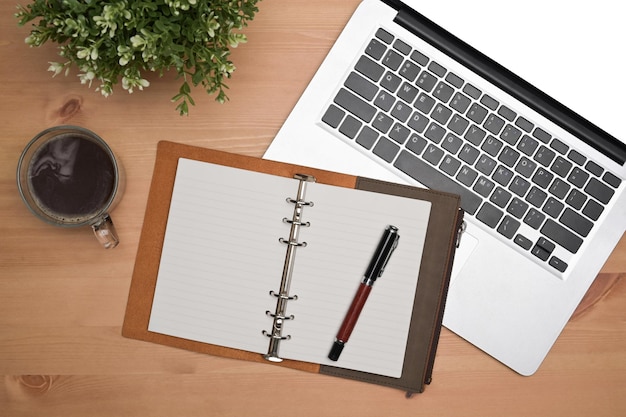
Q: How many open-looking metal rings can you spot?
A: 6